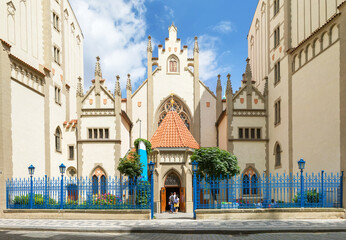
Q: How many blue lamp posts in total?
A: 5